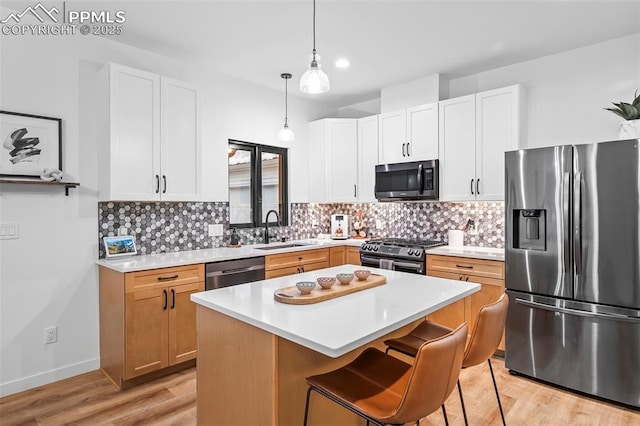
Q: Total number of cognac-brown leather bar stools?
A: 2